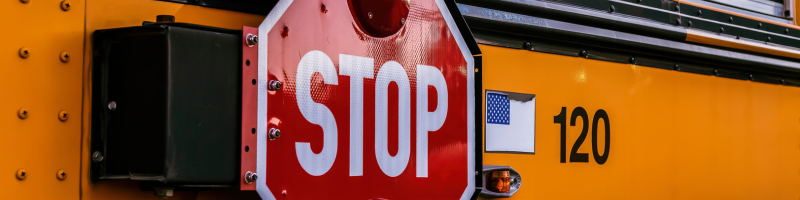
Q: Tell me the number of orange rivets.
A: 8